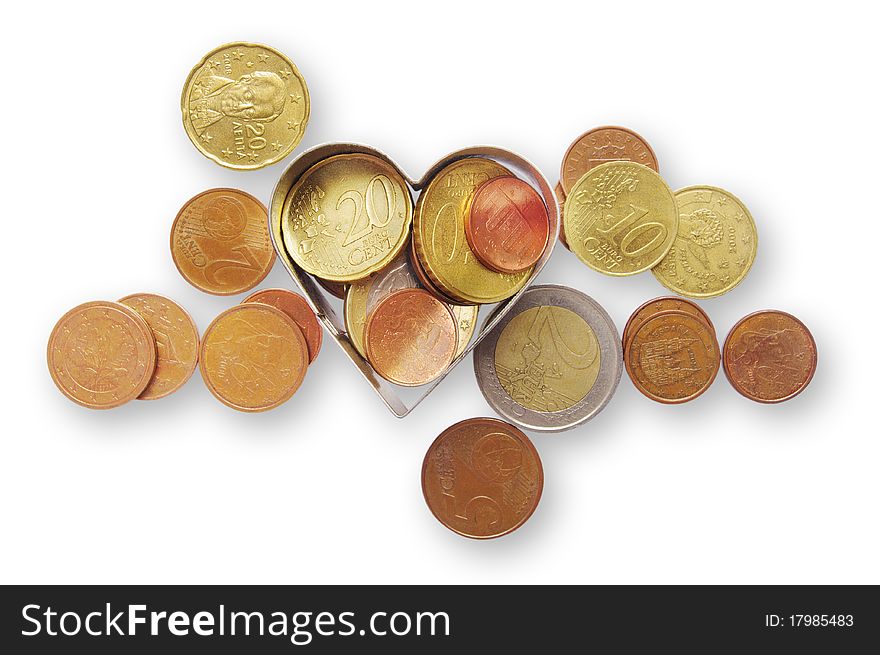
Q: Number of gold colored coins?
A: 5